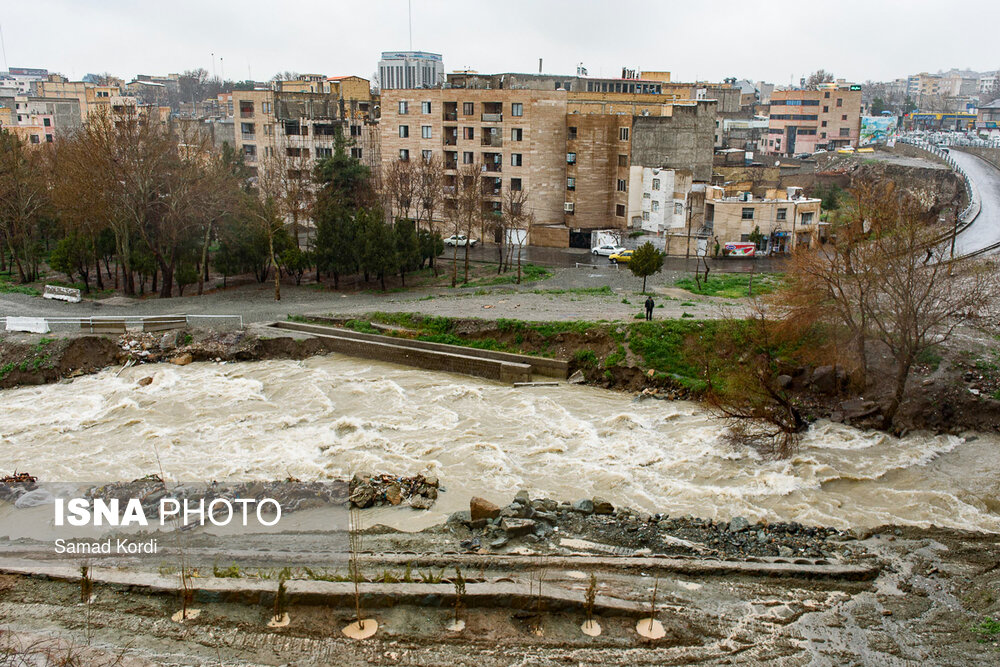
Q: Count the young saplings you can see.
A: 8